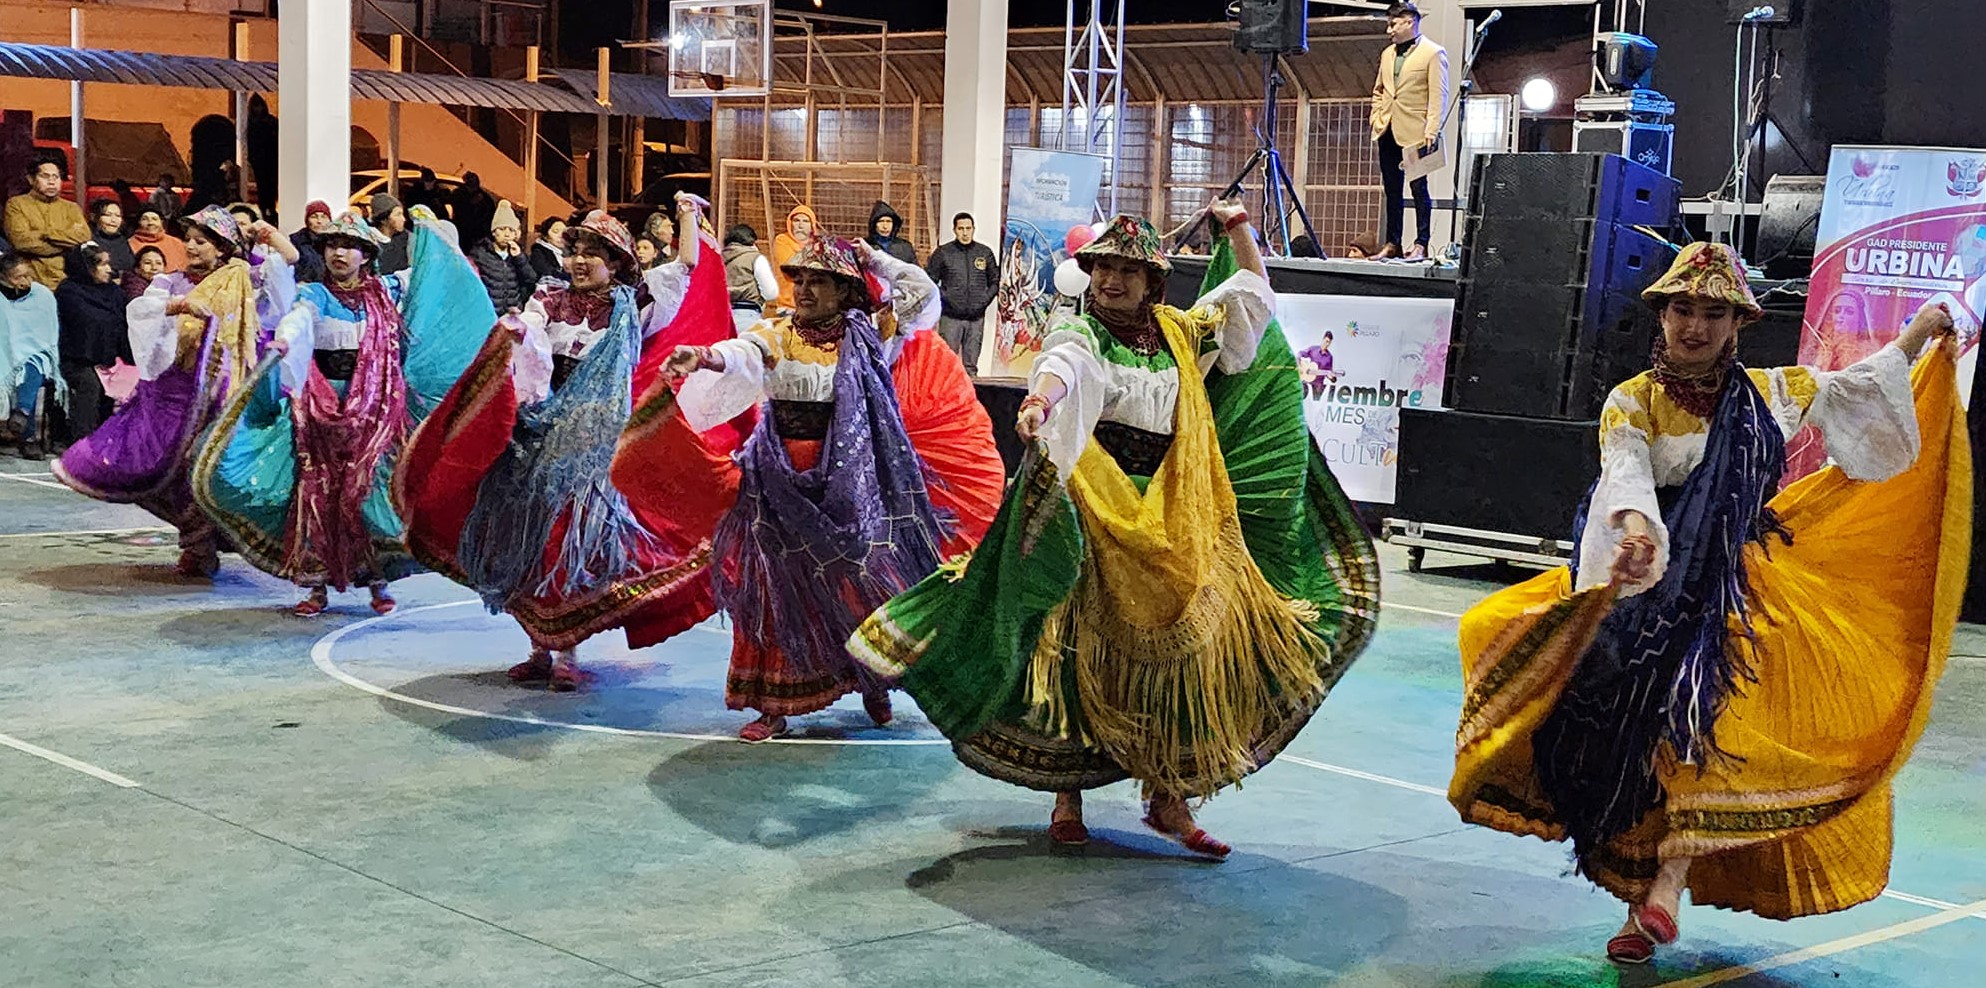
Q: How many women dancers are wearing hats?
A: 6